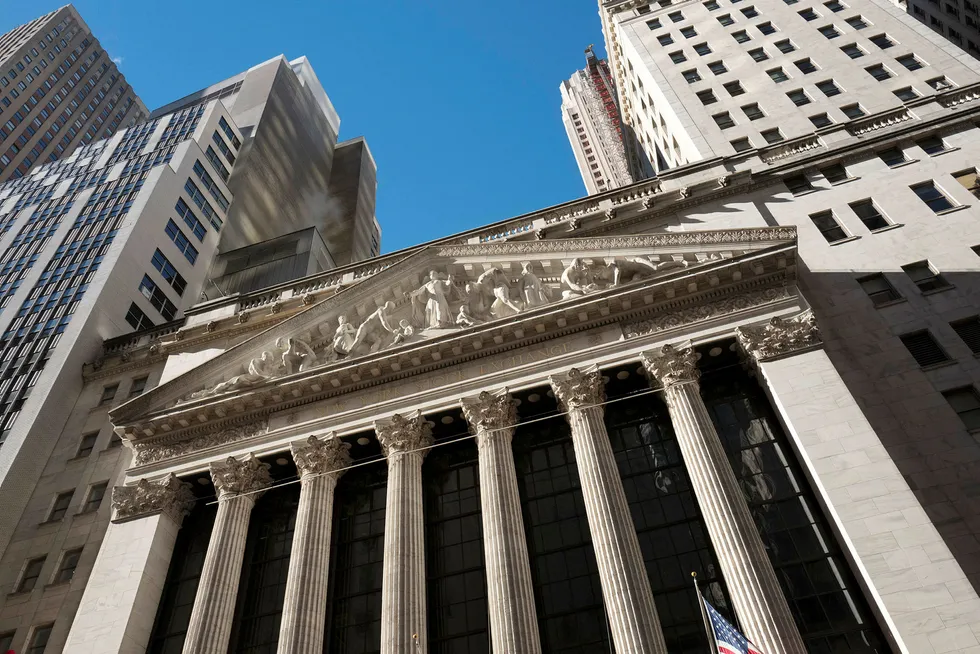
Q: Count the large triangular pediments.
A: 1